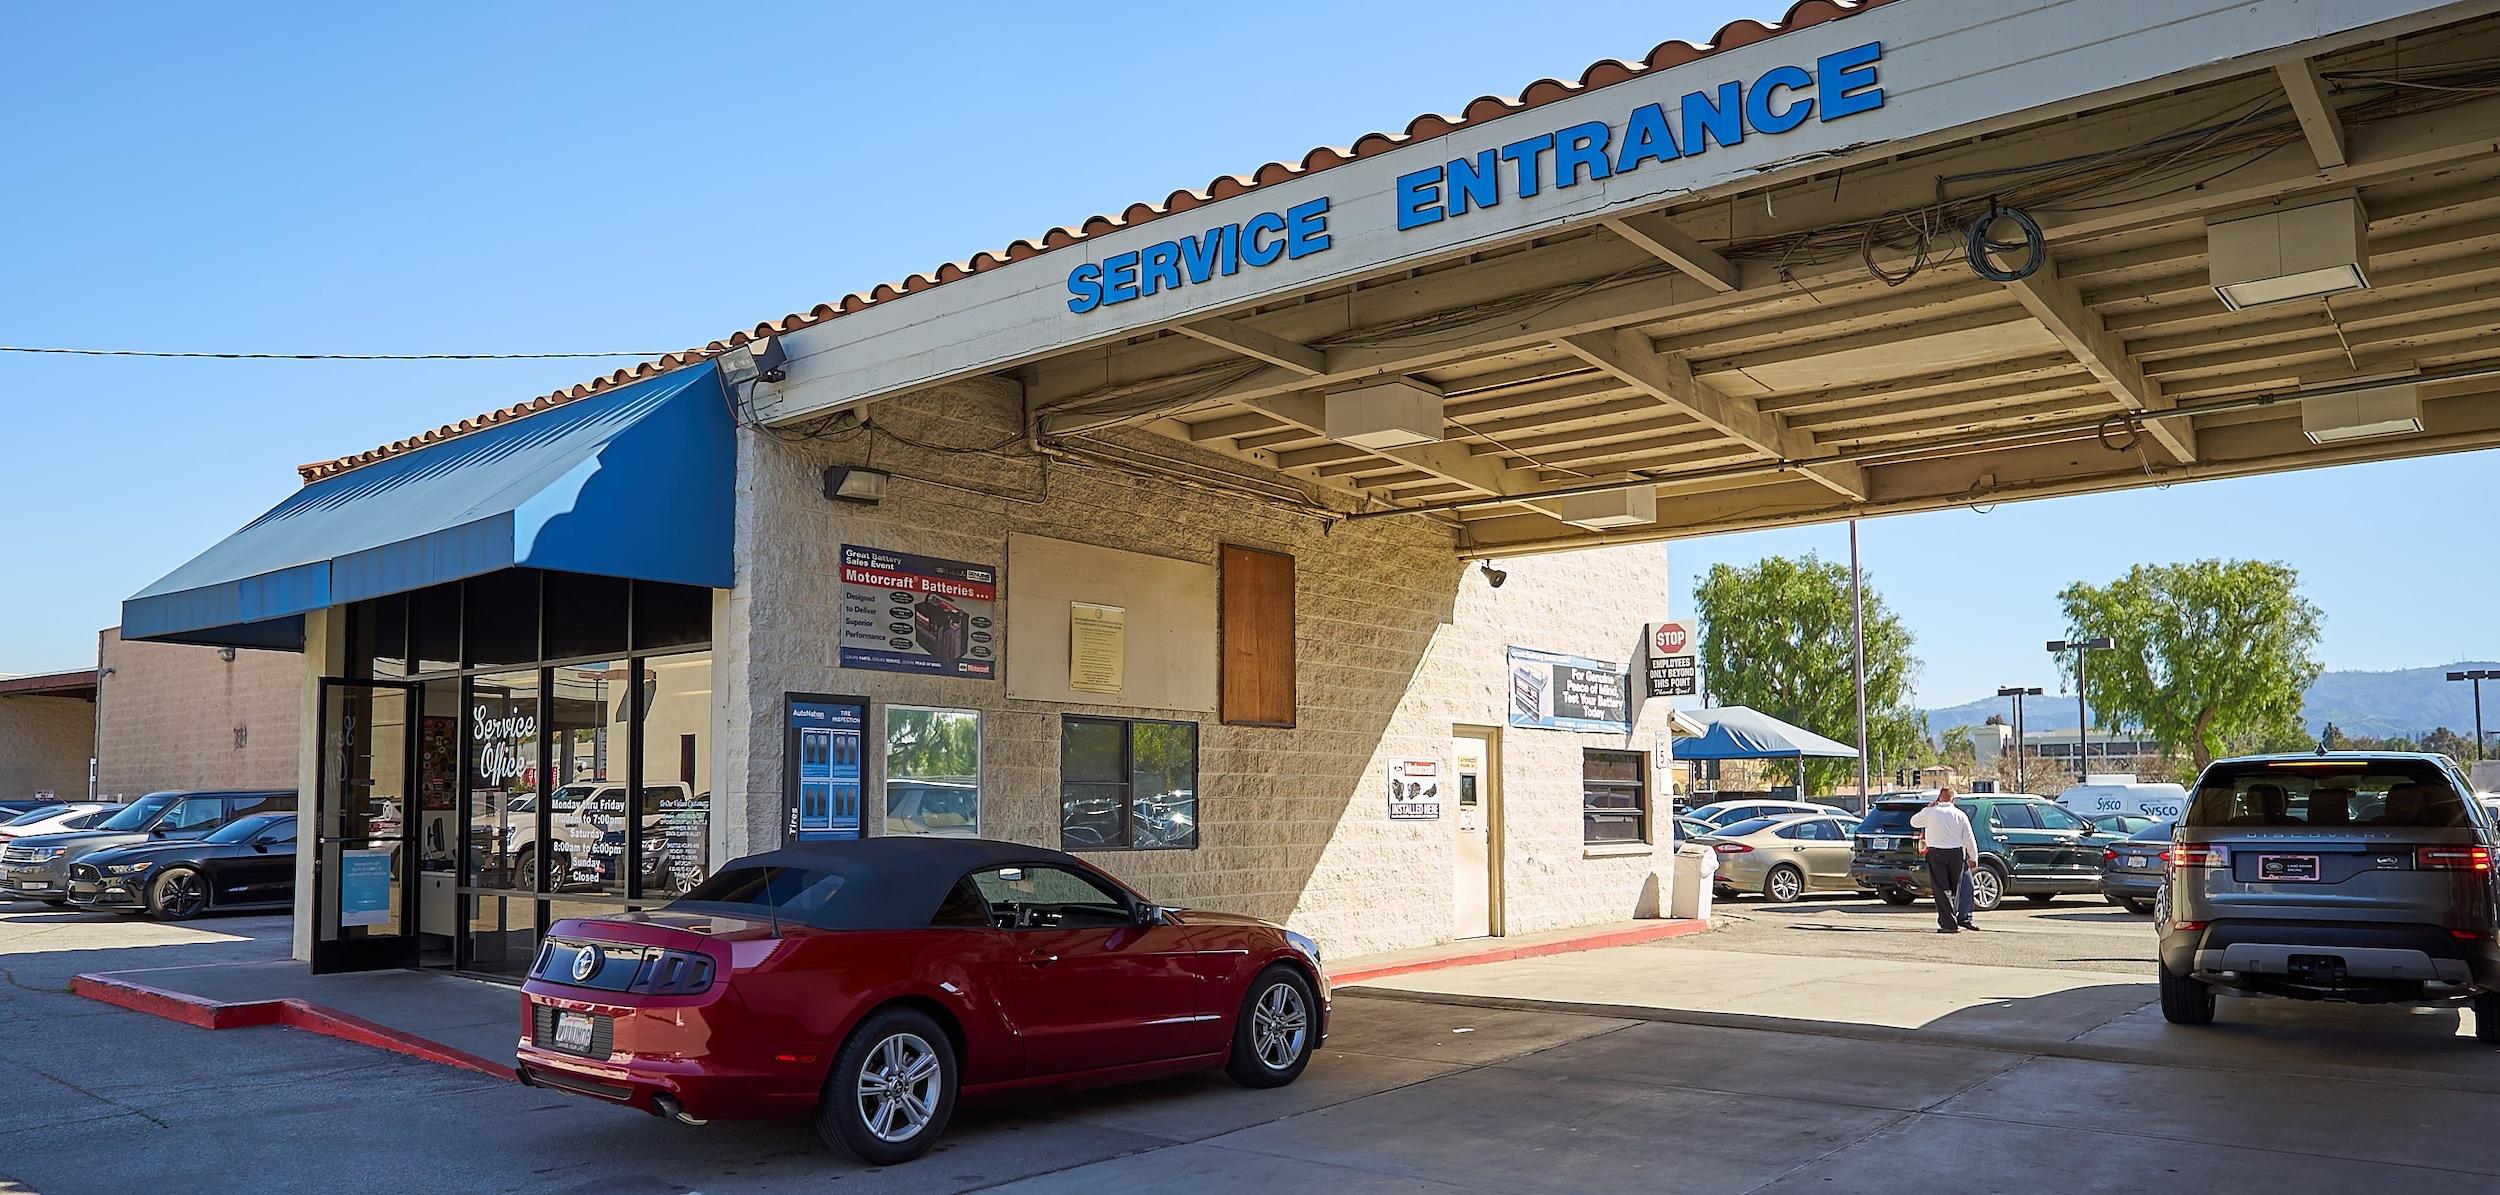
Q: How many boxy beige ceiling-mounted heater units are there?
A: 4